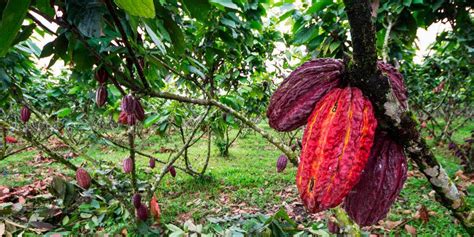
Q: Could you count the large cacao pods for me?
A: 4